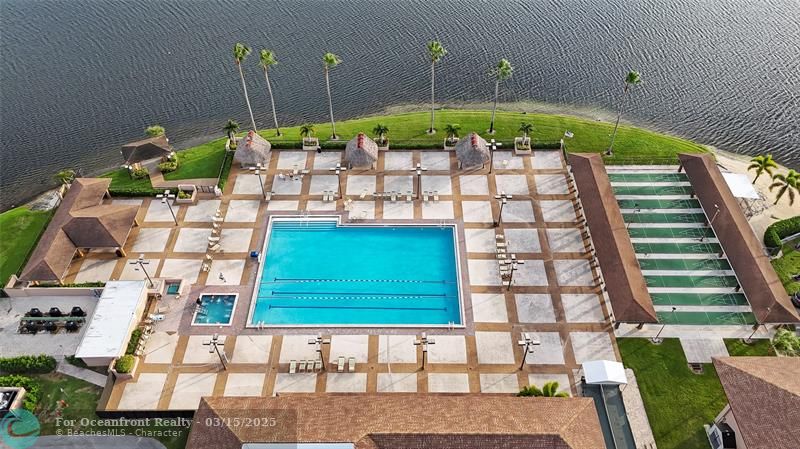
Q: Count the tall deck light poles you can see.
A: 12